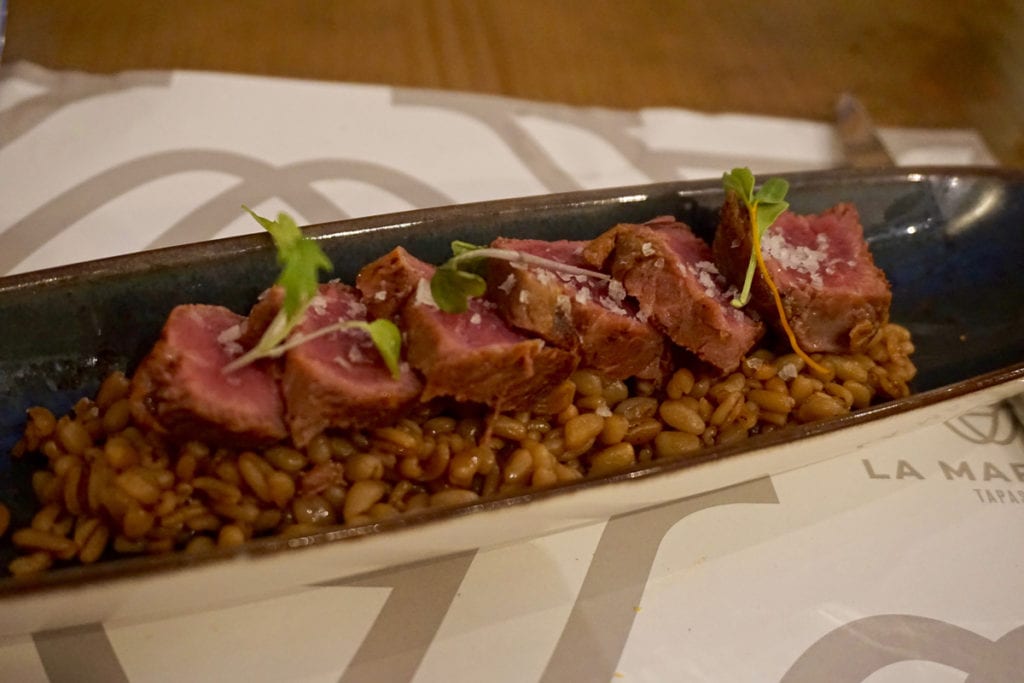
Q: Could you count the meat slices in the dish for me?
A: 6